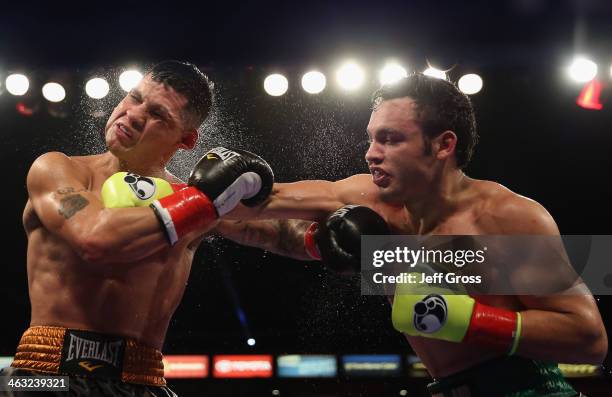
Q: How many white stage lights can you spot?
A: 11